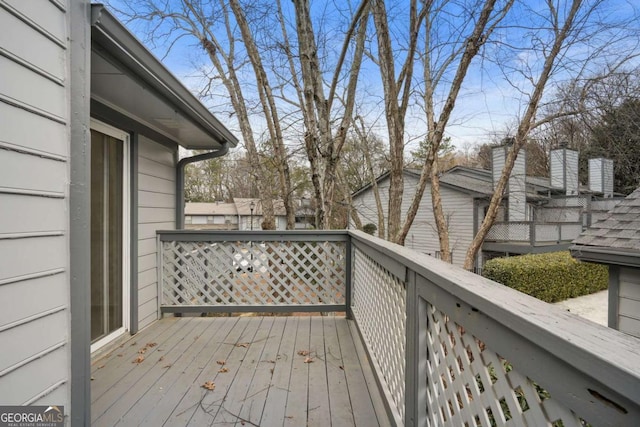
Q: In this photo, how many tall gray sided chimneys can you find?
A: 3